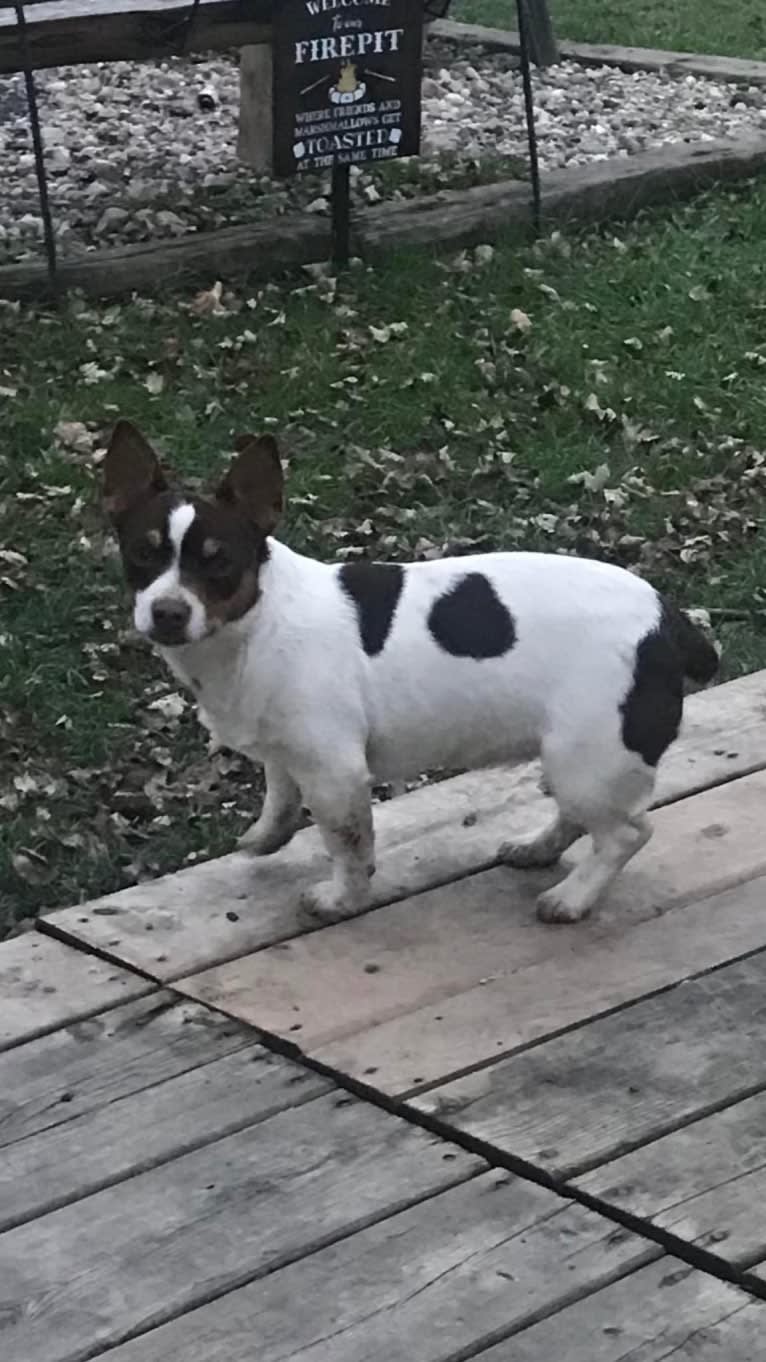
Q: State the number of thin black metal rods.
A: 2